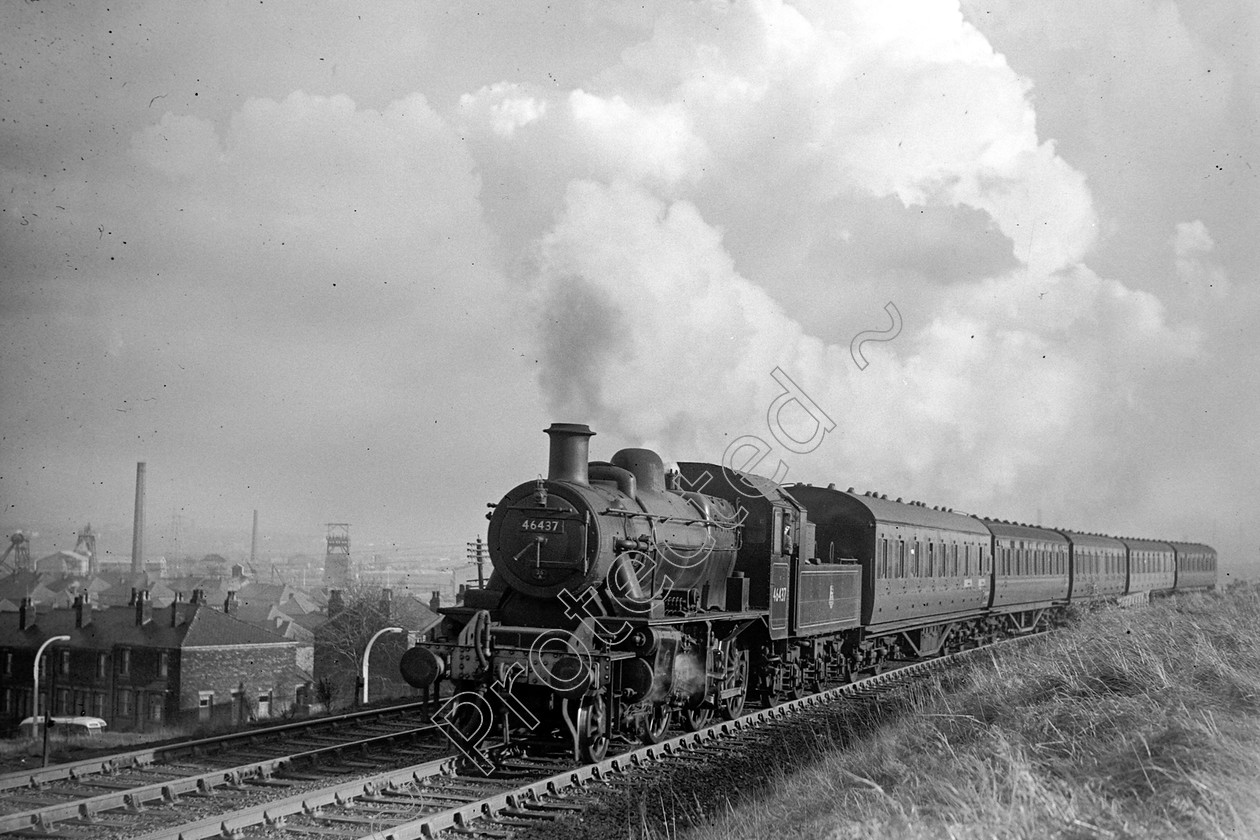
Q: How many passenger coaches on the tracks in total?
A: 5